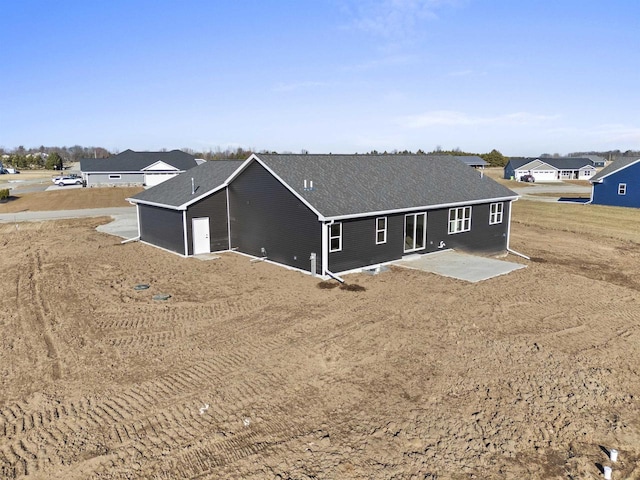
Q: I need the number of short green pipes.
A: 2